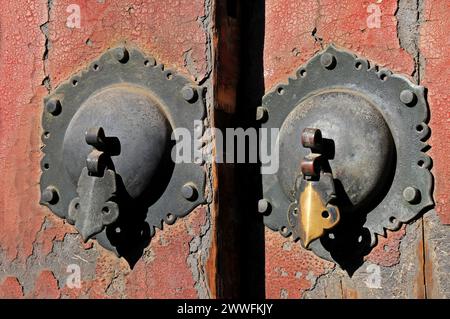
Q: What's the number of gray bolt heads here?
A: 10